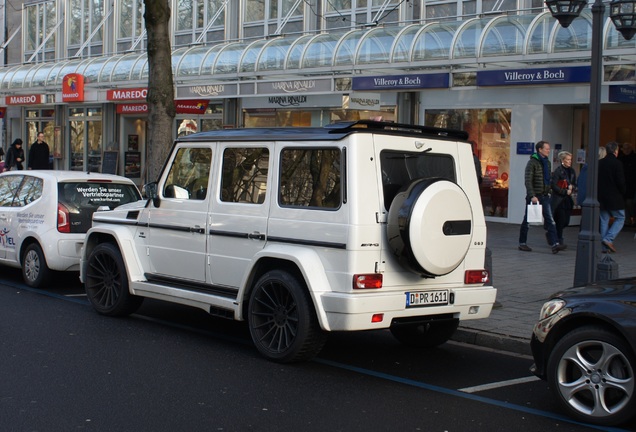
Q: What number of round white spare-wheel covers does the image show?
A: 1